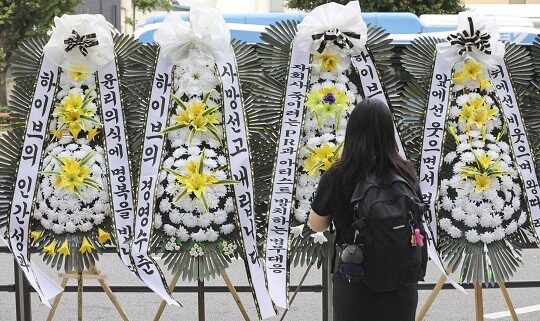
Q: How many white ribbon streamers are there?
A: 8